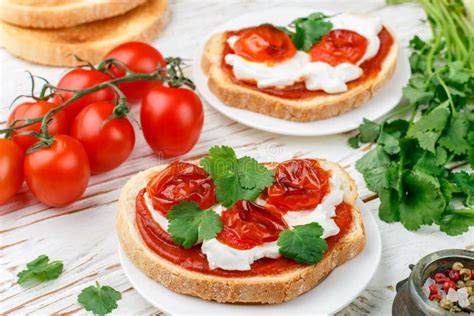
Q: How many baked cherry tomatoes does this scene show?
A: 5